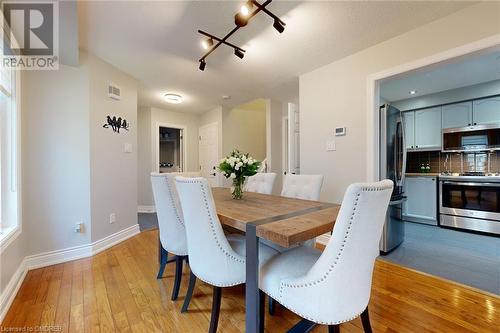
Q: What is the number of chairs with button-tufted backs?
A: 2